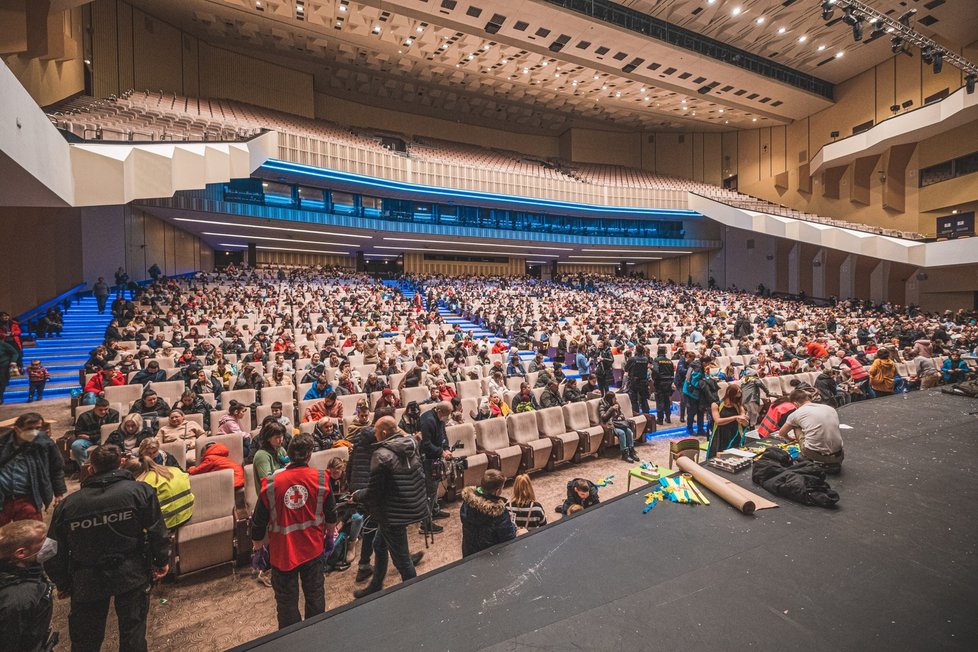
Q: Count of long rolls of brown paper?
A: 1